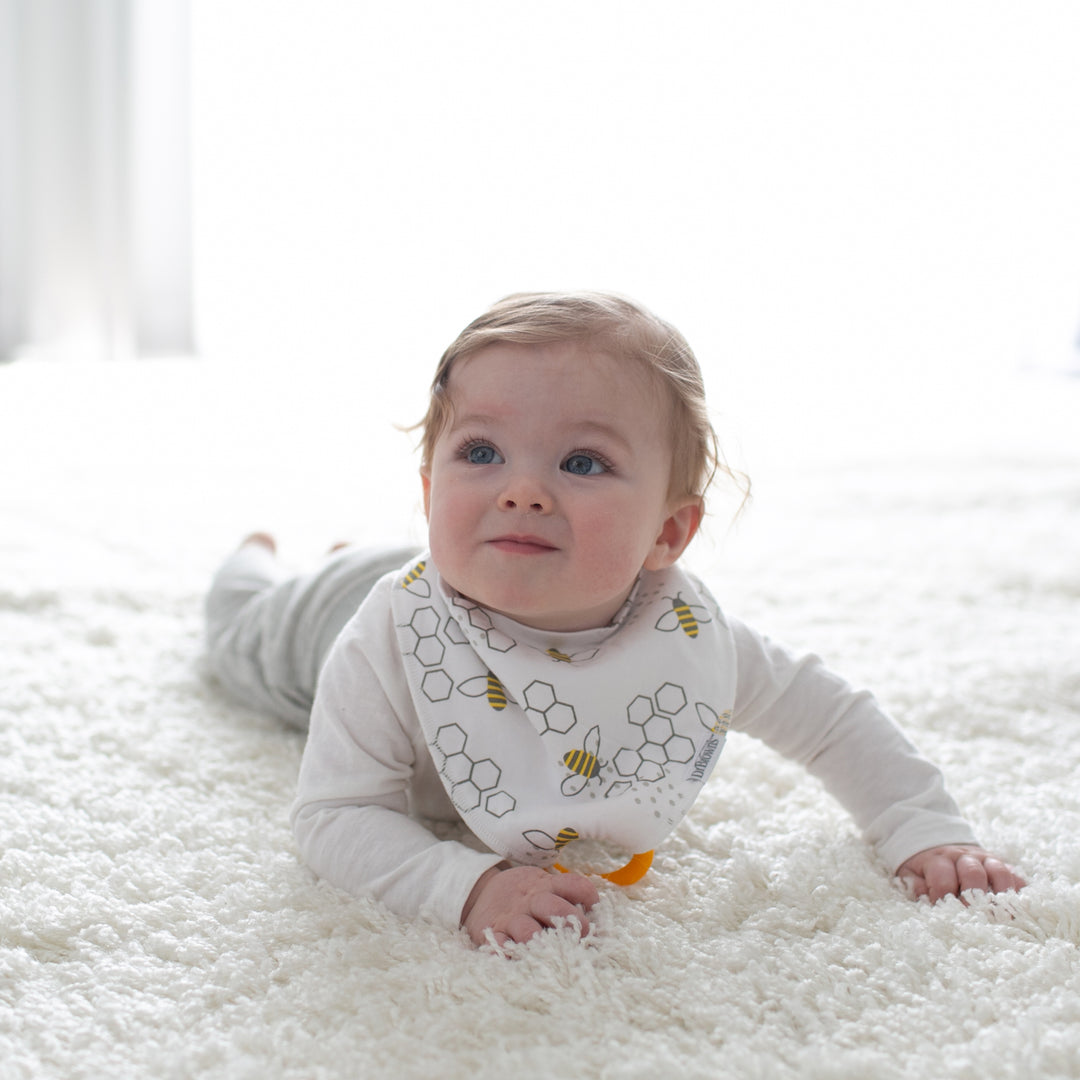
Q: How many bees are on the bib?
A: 7